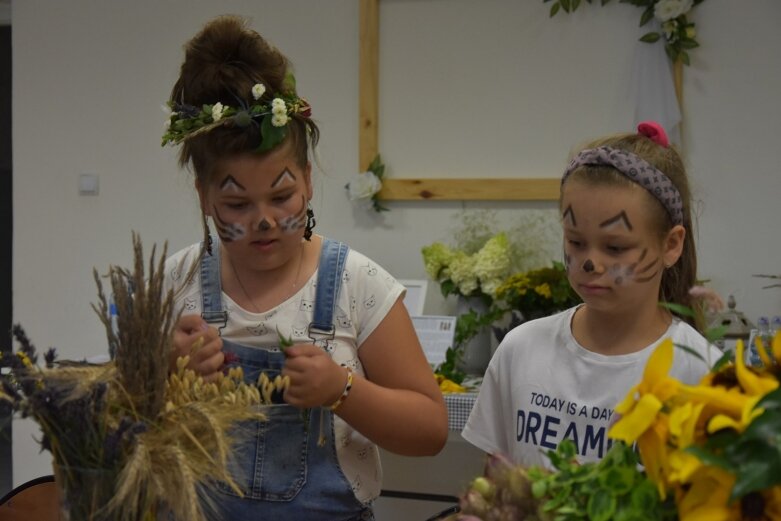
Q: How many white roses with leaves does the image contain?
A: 2